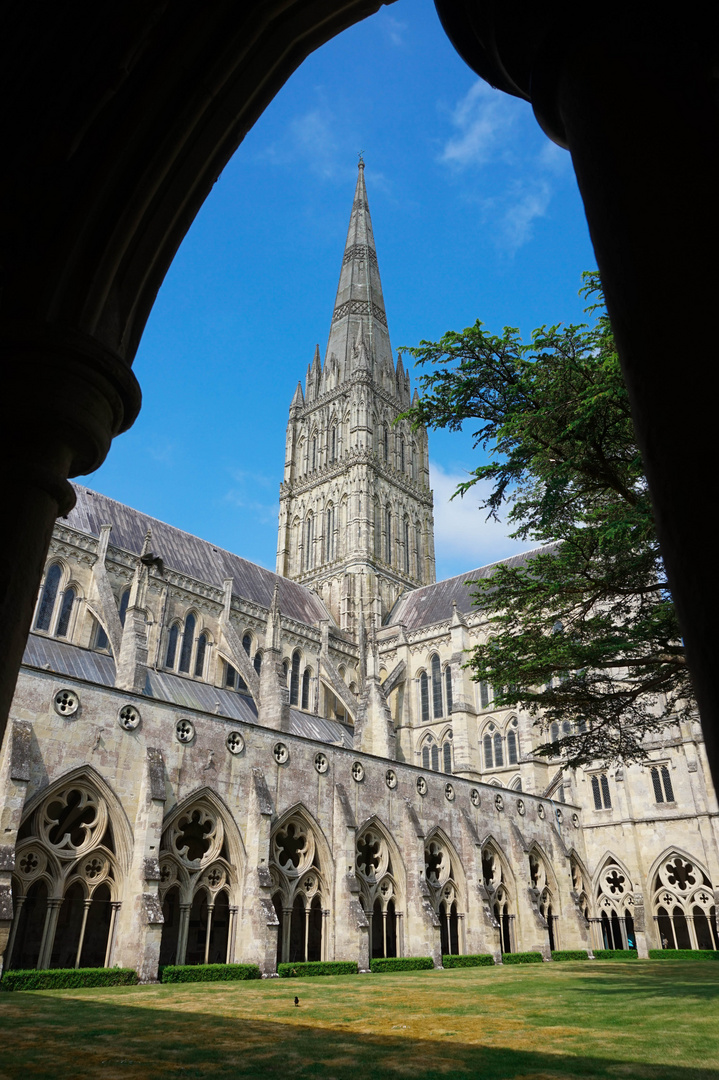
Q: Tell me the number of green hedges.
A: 9